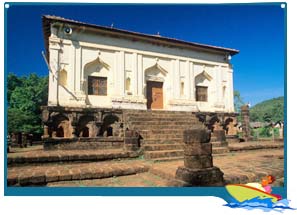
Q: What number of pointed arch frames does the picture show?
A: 3